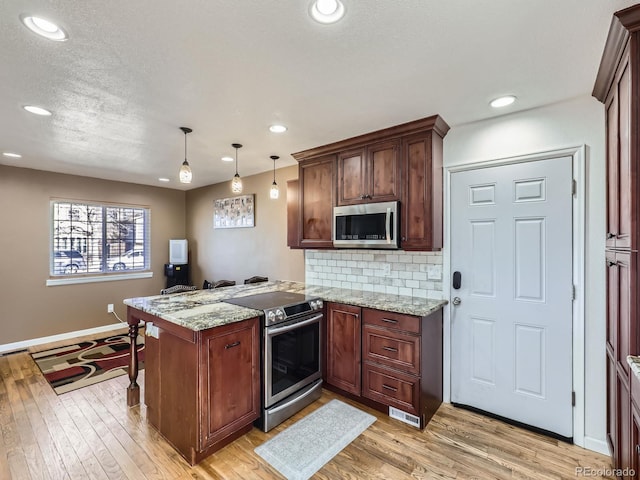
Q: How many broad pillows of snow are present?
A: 0